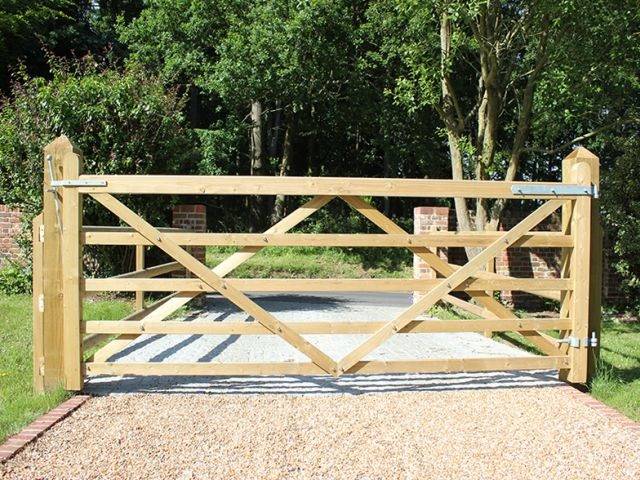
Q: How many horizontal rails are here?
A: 5